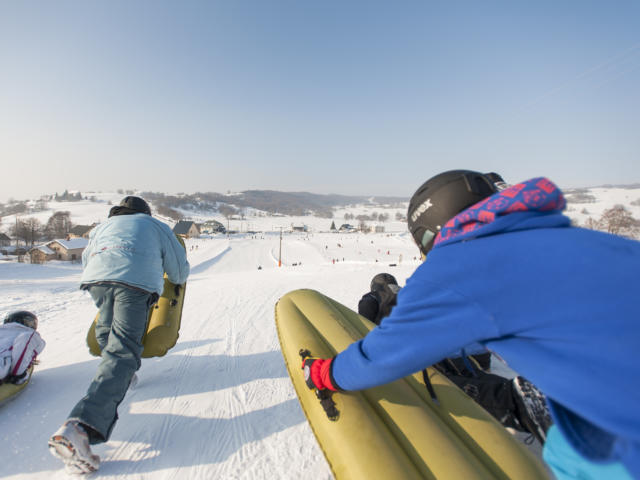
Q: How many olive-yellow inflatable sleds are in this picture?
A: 3